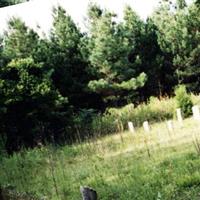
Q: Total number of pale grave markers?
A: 5